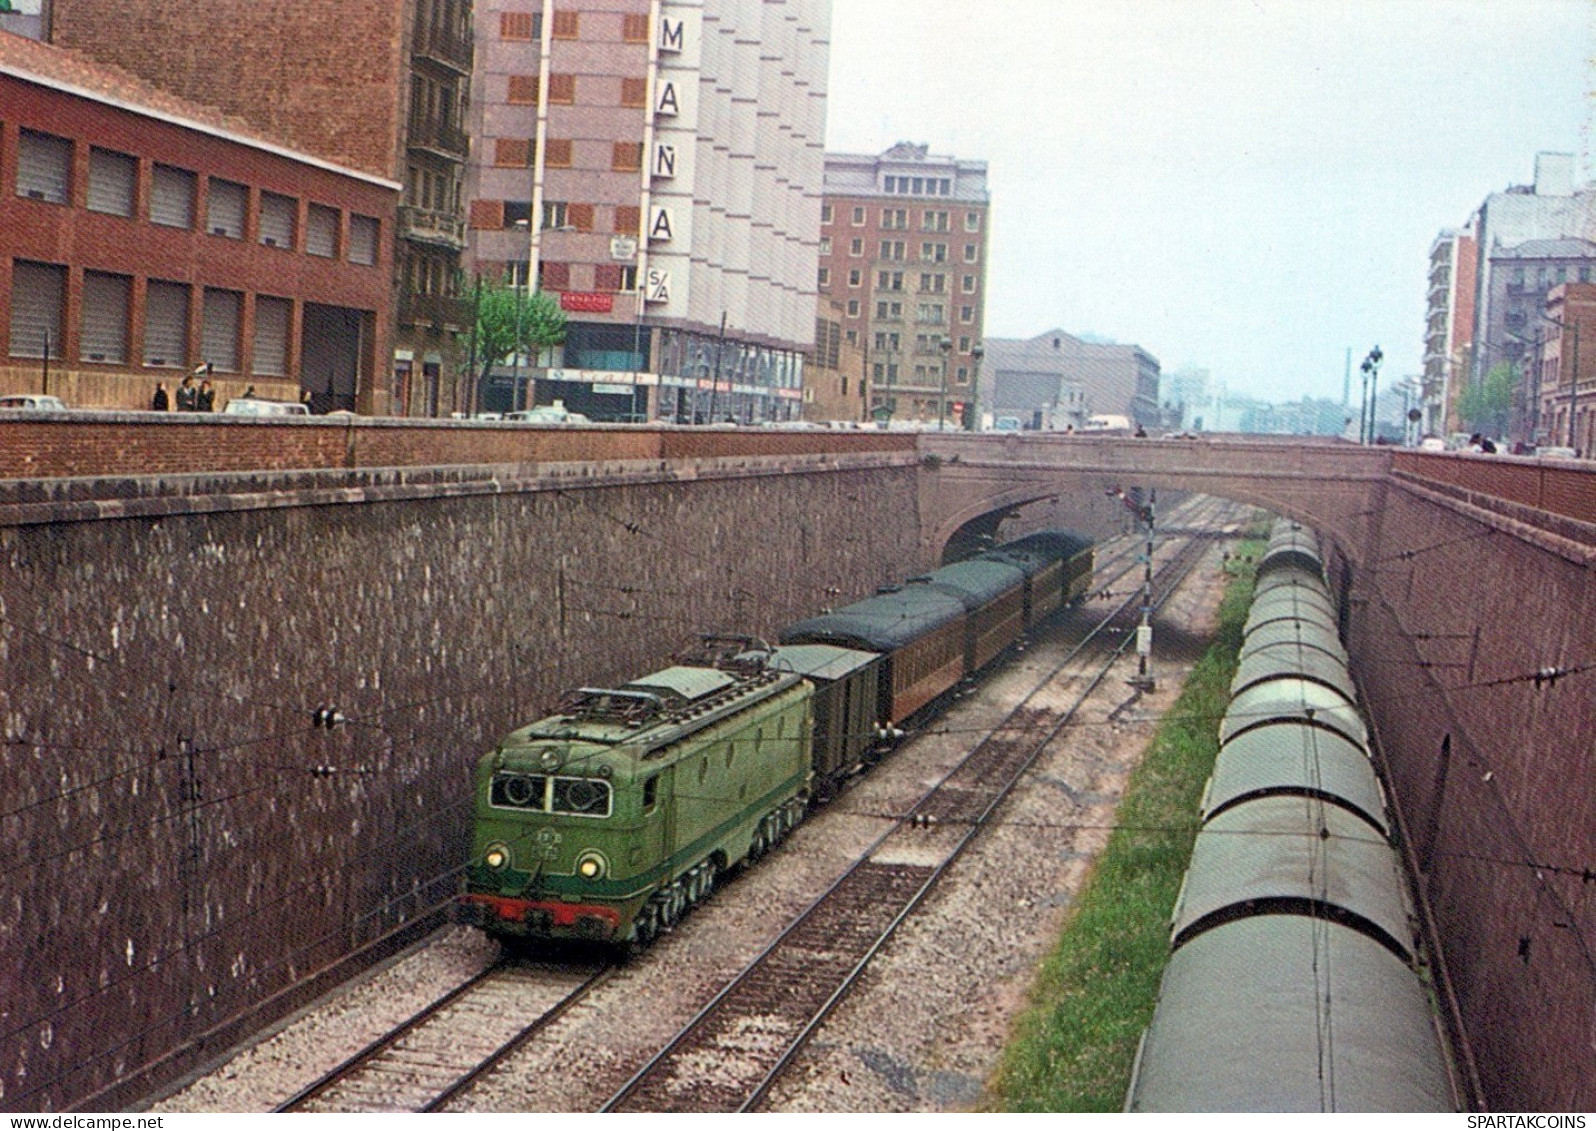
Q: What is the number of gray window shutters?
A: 12